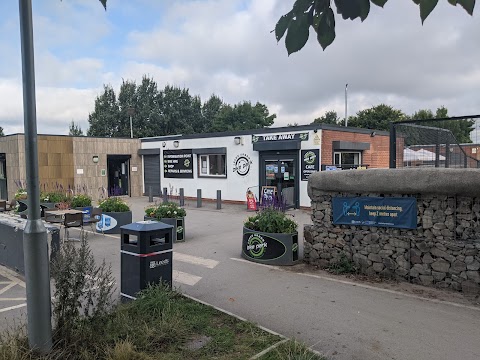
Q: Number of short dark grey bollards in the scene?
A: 5